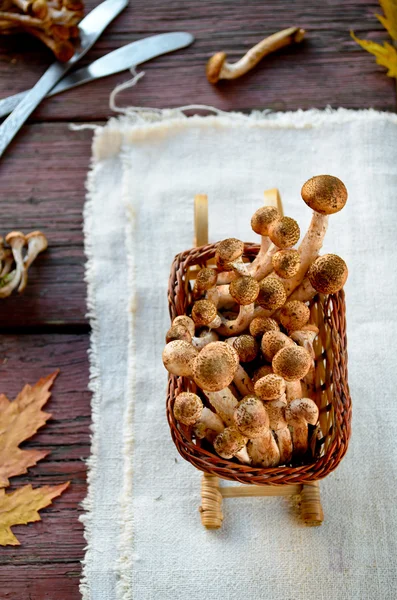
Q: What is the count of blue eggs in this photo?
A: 0